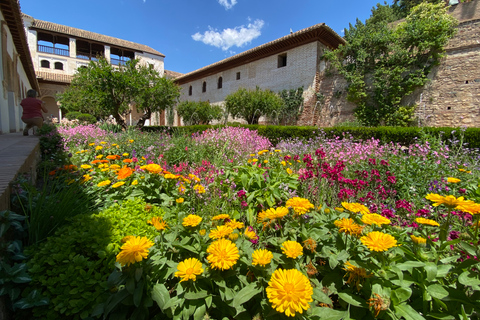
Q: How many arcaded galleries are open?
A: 3